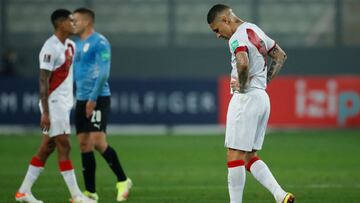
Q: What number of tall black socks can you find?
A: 2